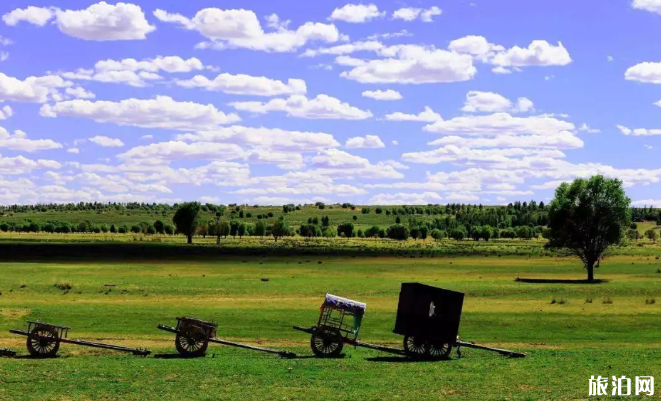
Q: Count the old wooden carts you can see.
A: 4